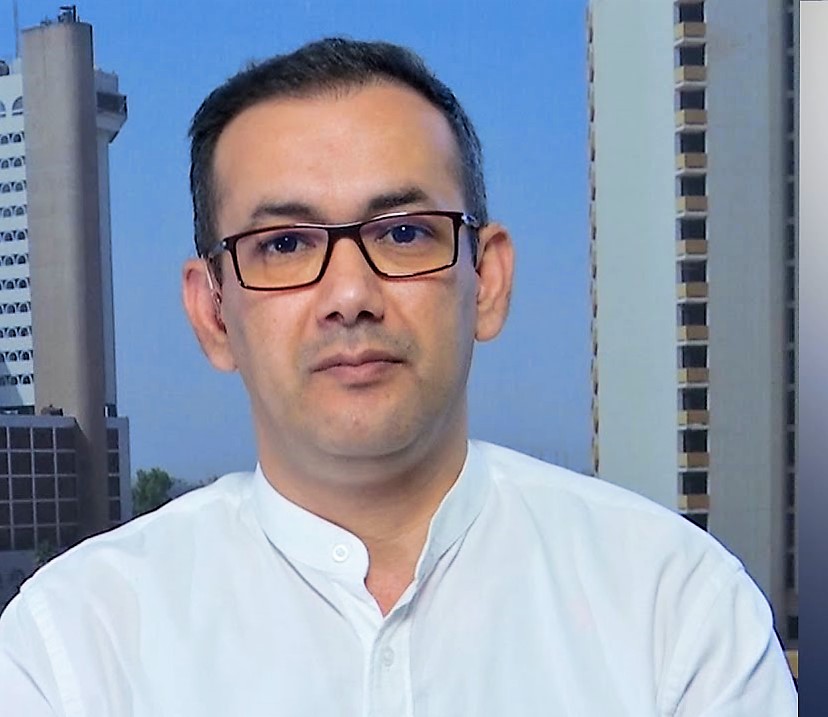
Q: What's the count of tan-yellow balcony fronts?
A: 12